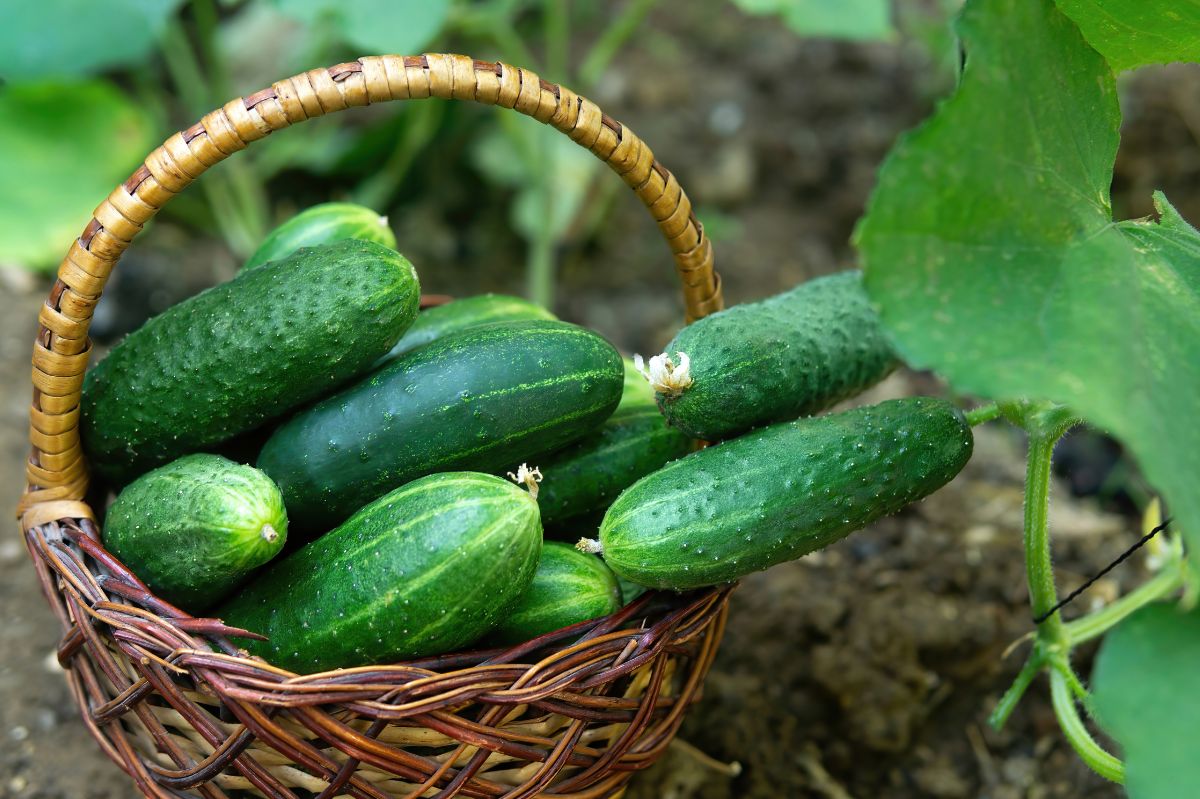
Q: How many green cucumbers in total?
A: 11